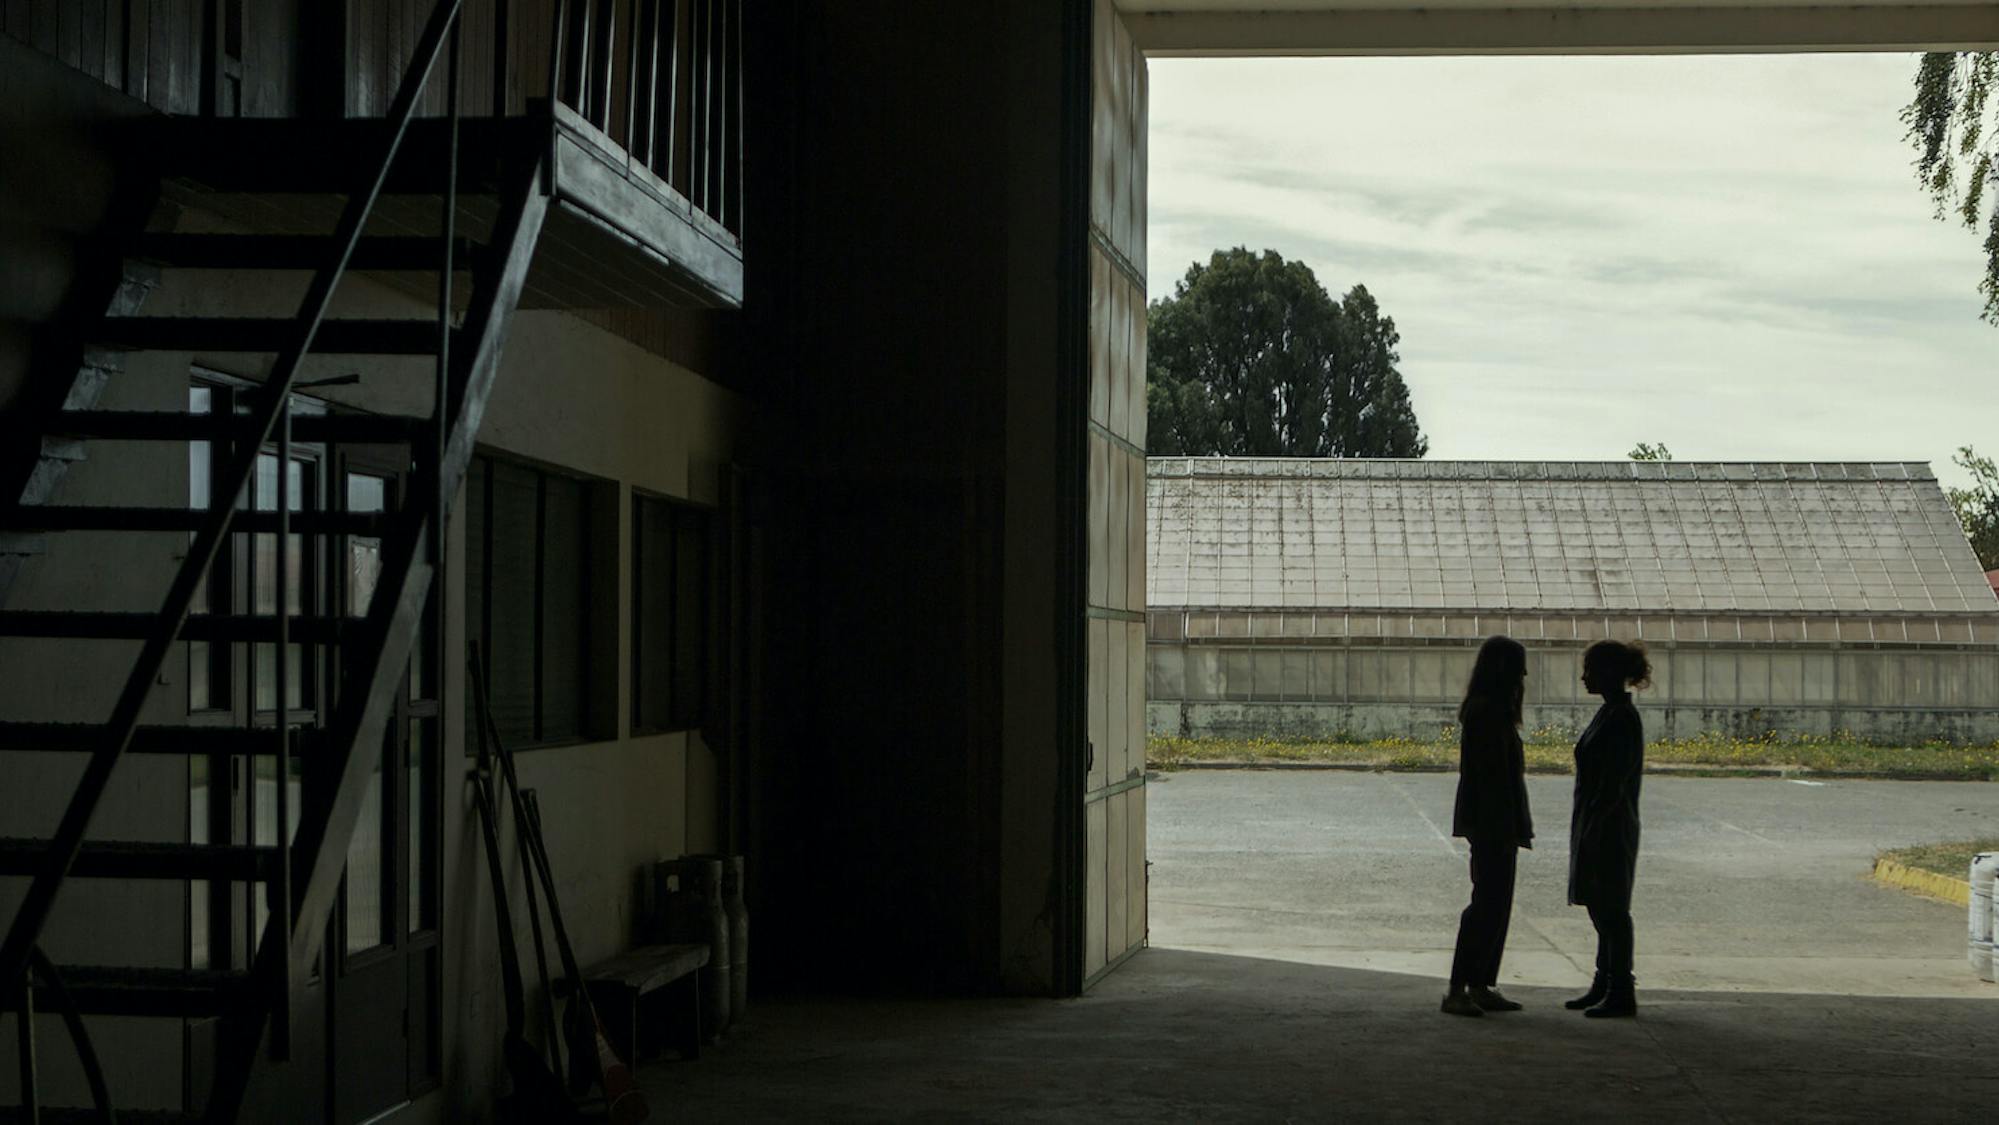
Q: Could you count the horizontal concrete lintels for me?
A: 1